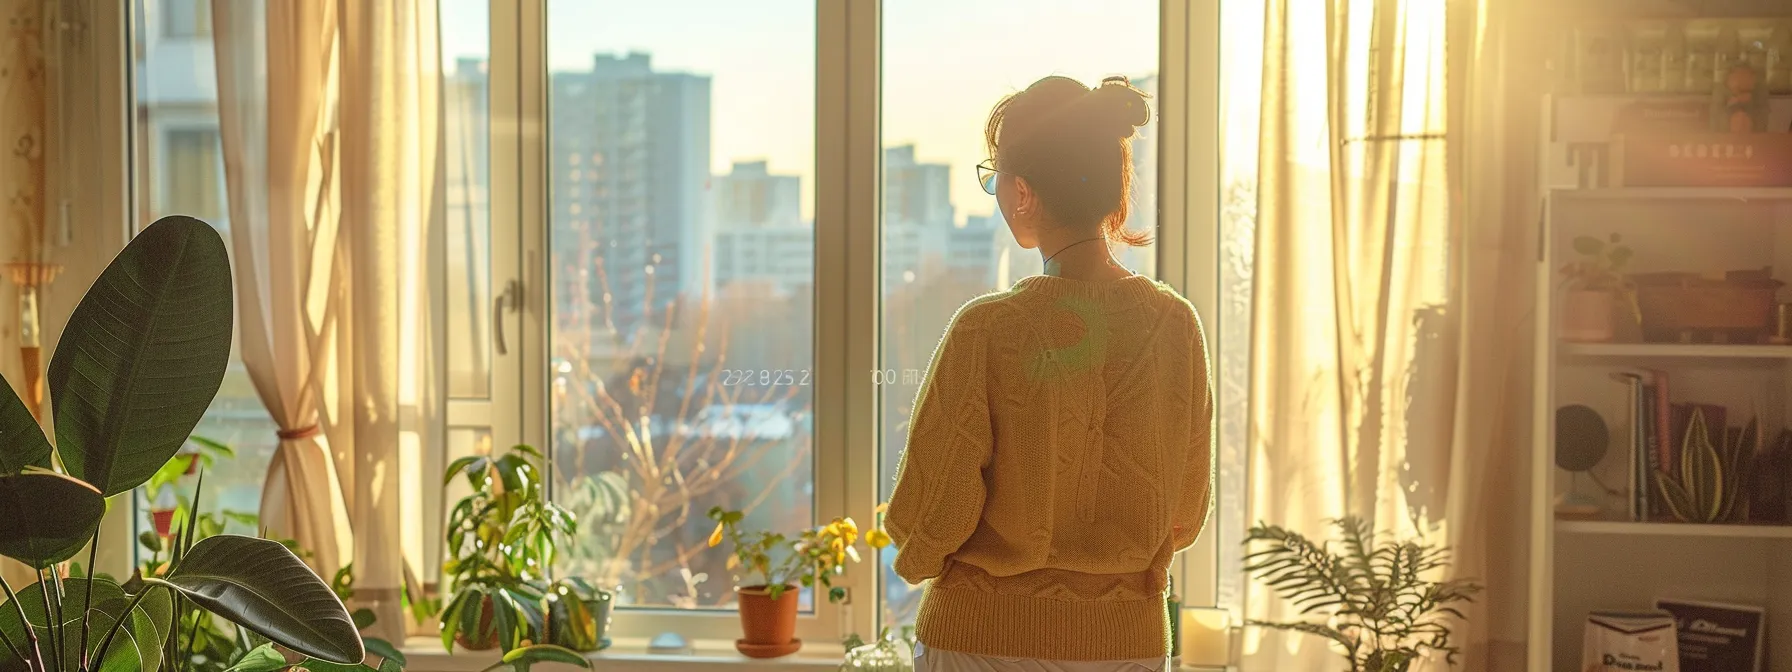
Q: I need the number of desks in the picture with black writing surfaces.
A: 0